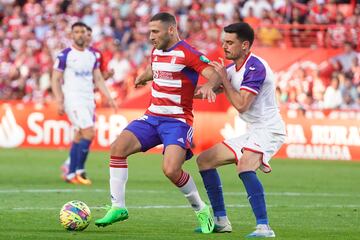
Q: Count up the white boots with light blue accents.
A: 2